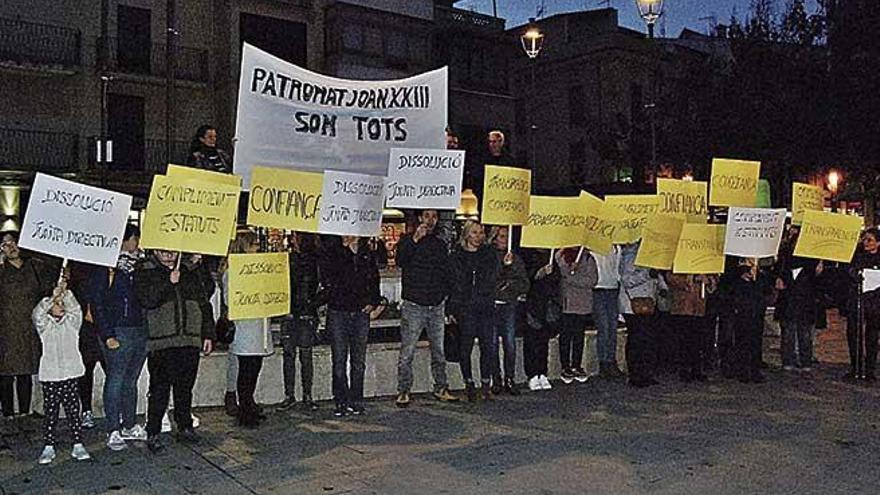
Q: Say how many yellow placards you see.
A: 14